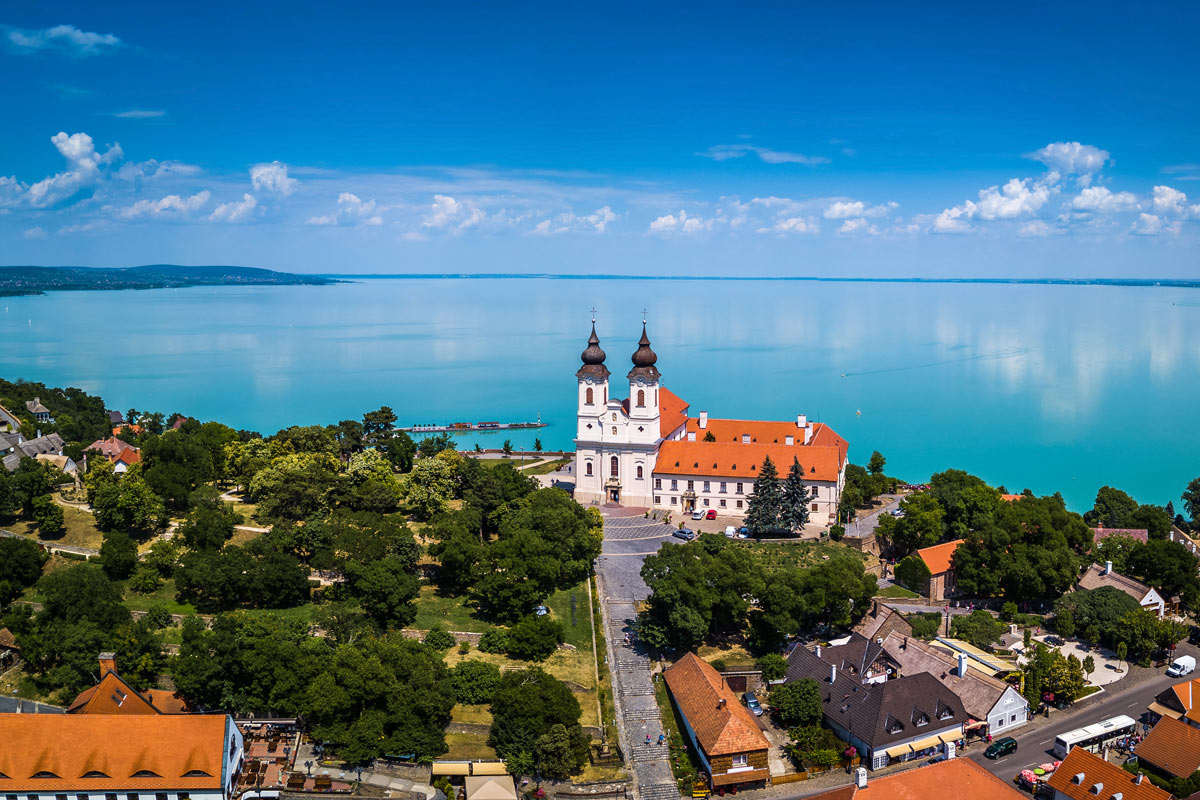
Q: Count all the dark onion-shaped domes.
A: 2